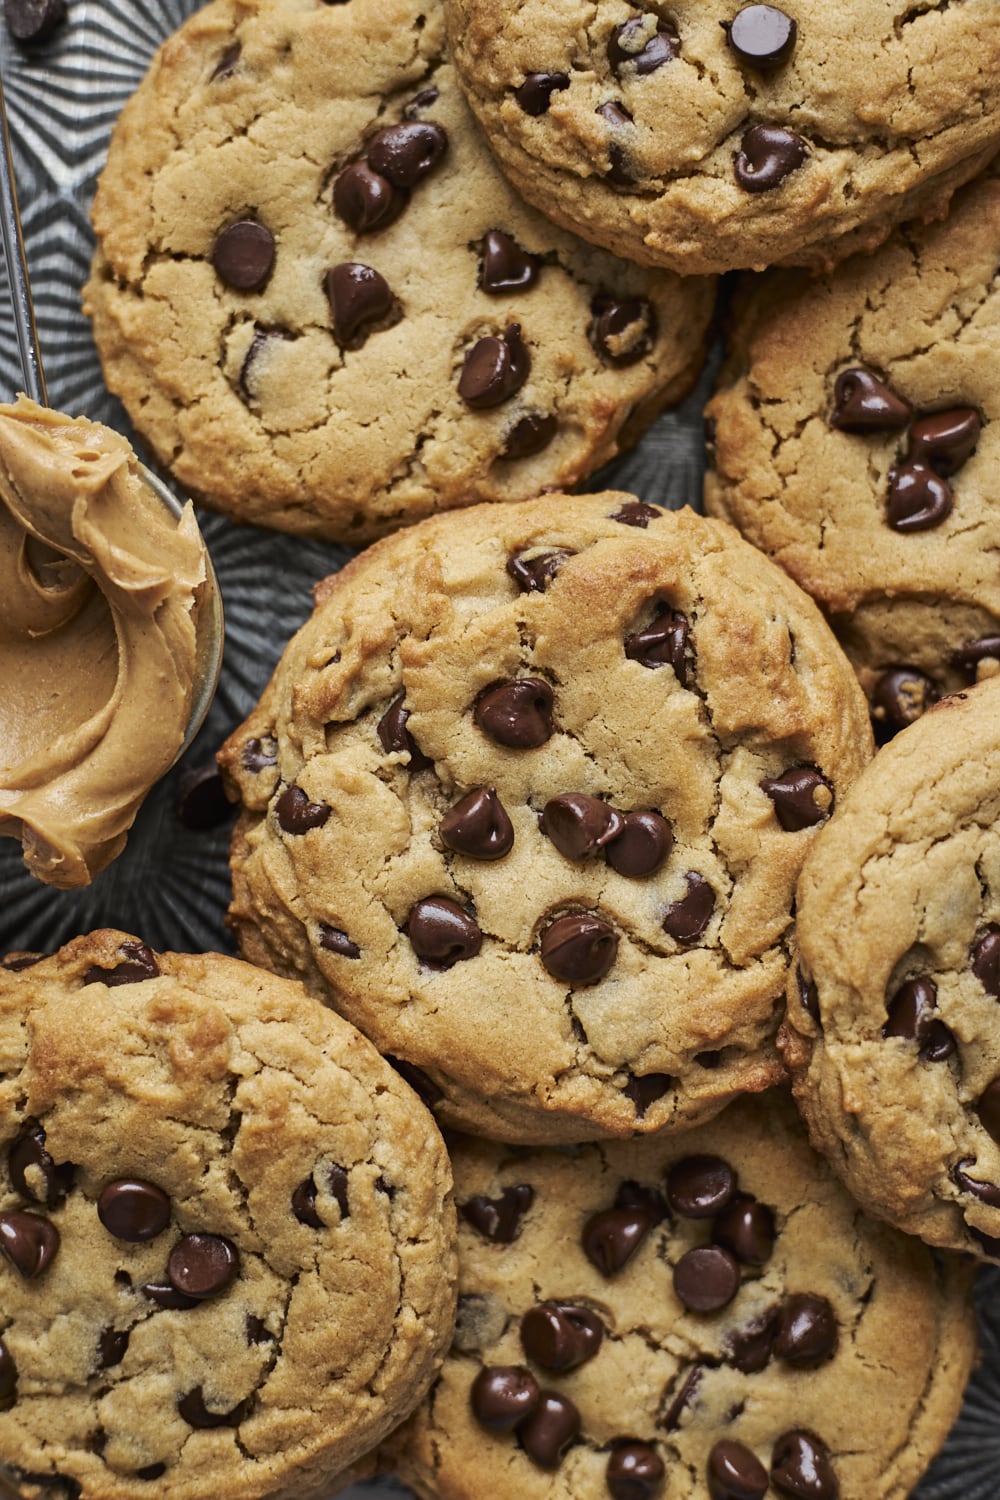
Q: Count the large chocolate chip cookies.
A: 7